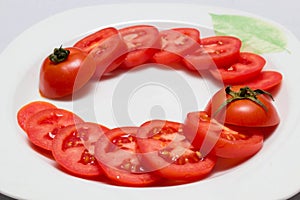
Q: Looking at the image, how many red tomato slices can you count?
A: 12